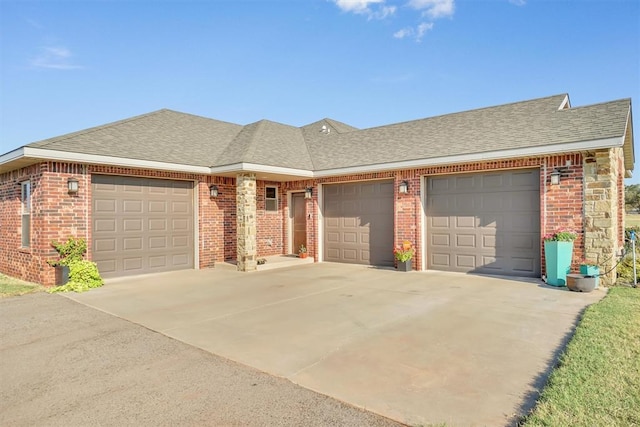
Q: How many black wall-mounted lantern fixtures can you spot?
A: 5